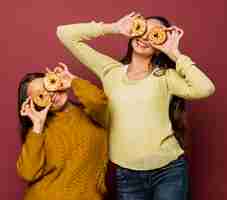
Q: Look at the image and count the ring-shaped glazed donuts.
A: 4